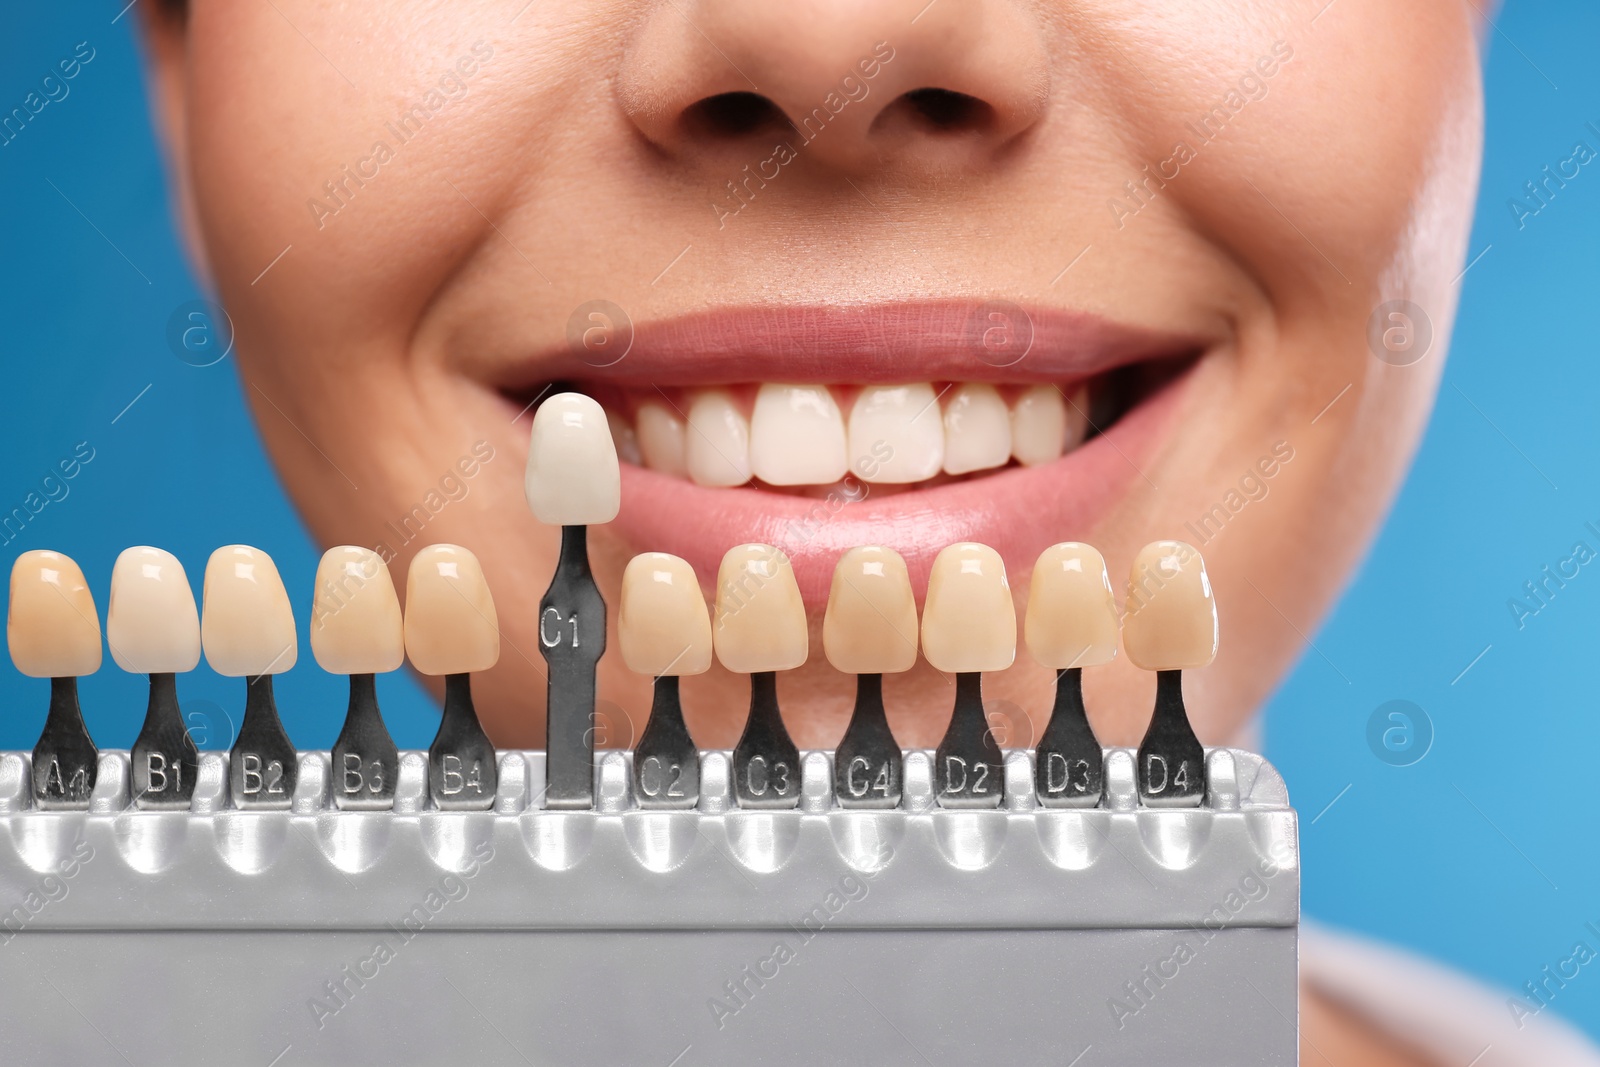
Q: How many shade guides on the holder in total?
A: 12